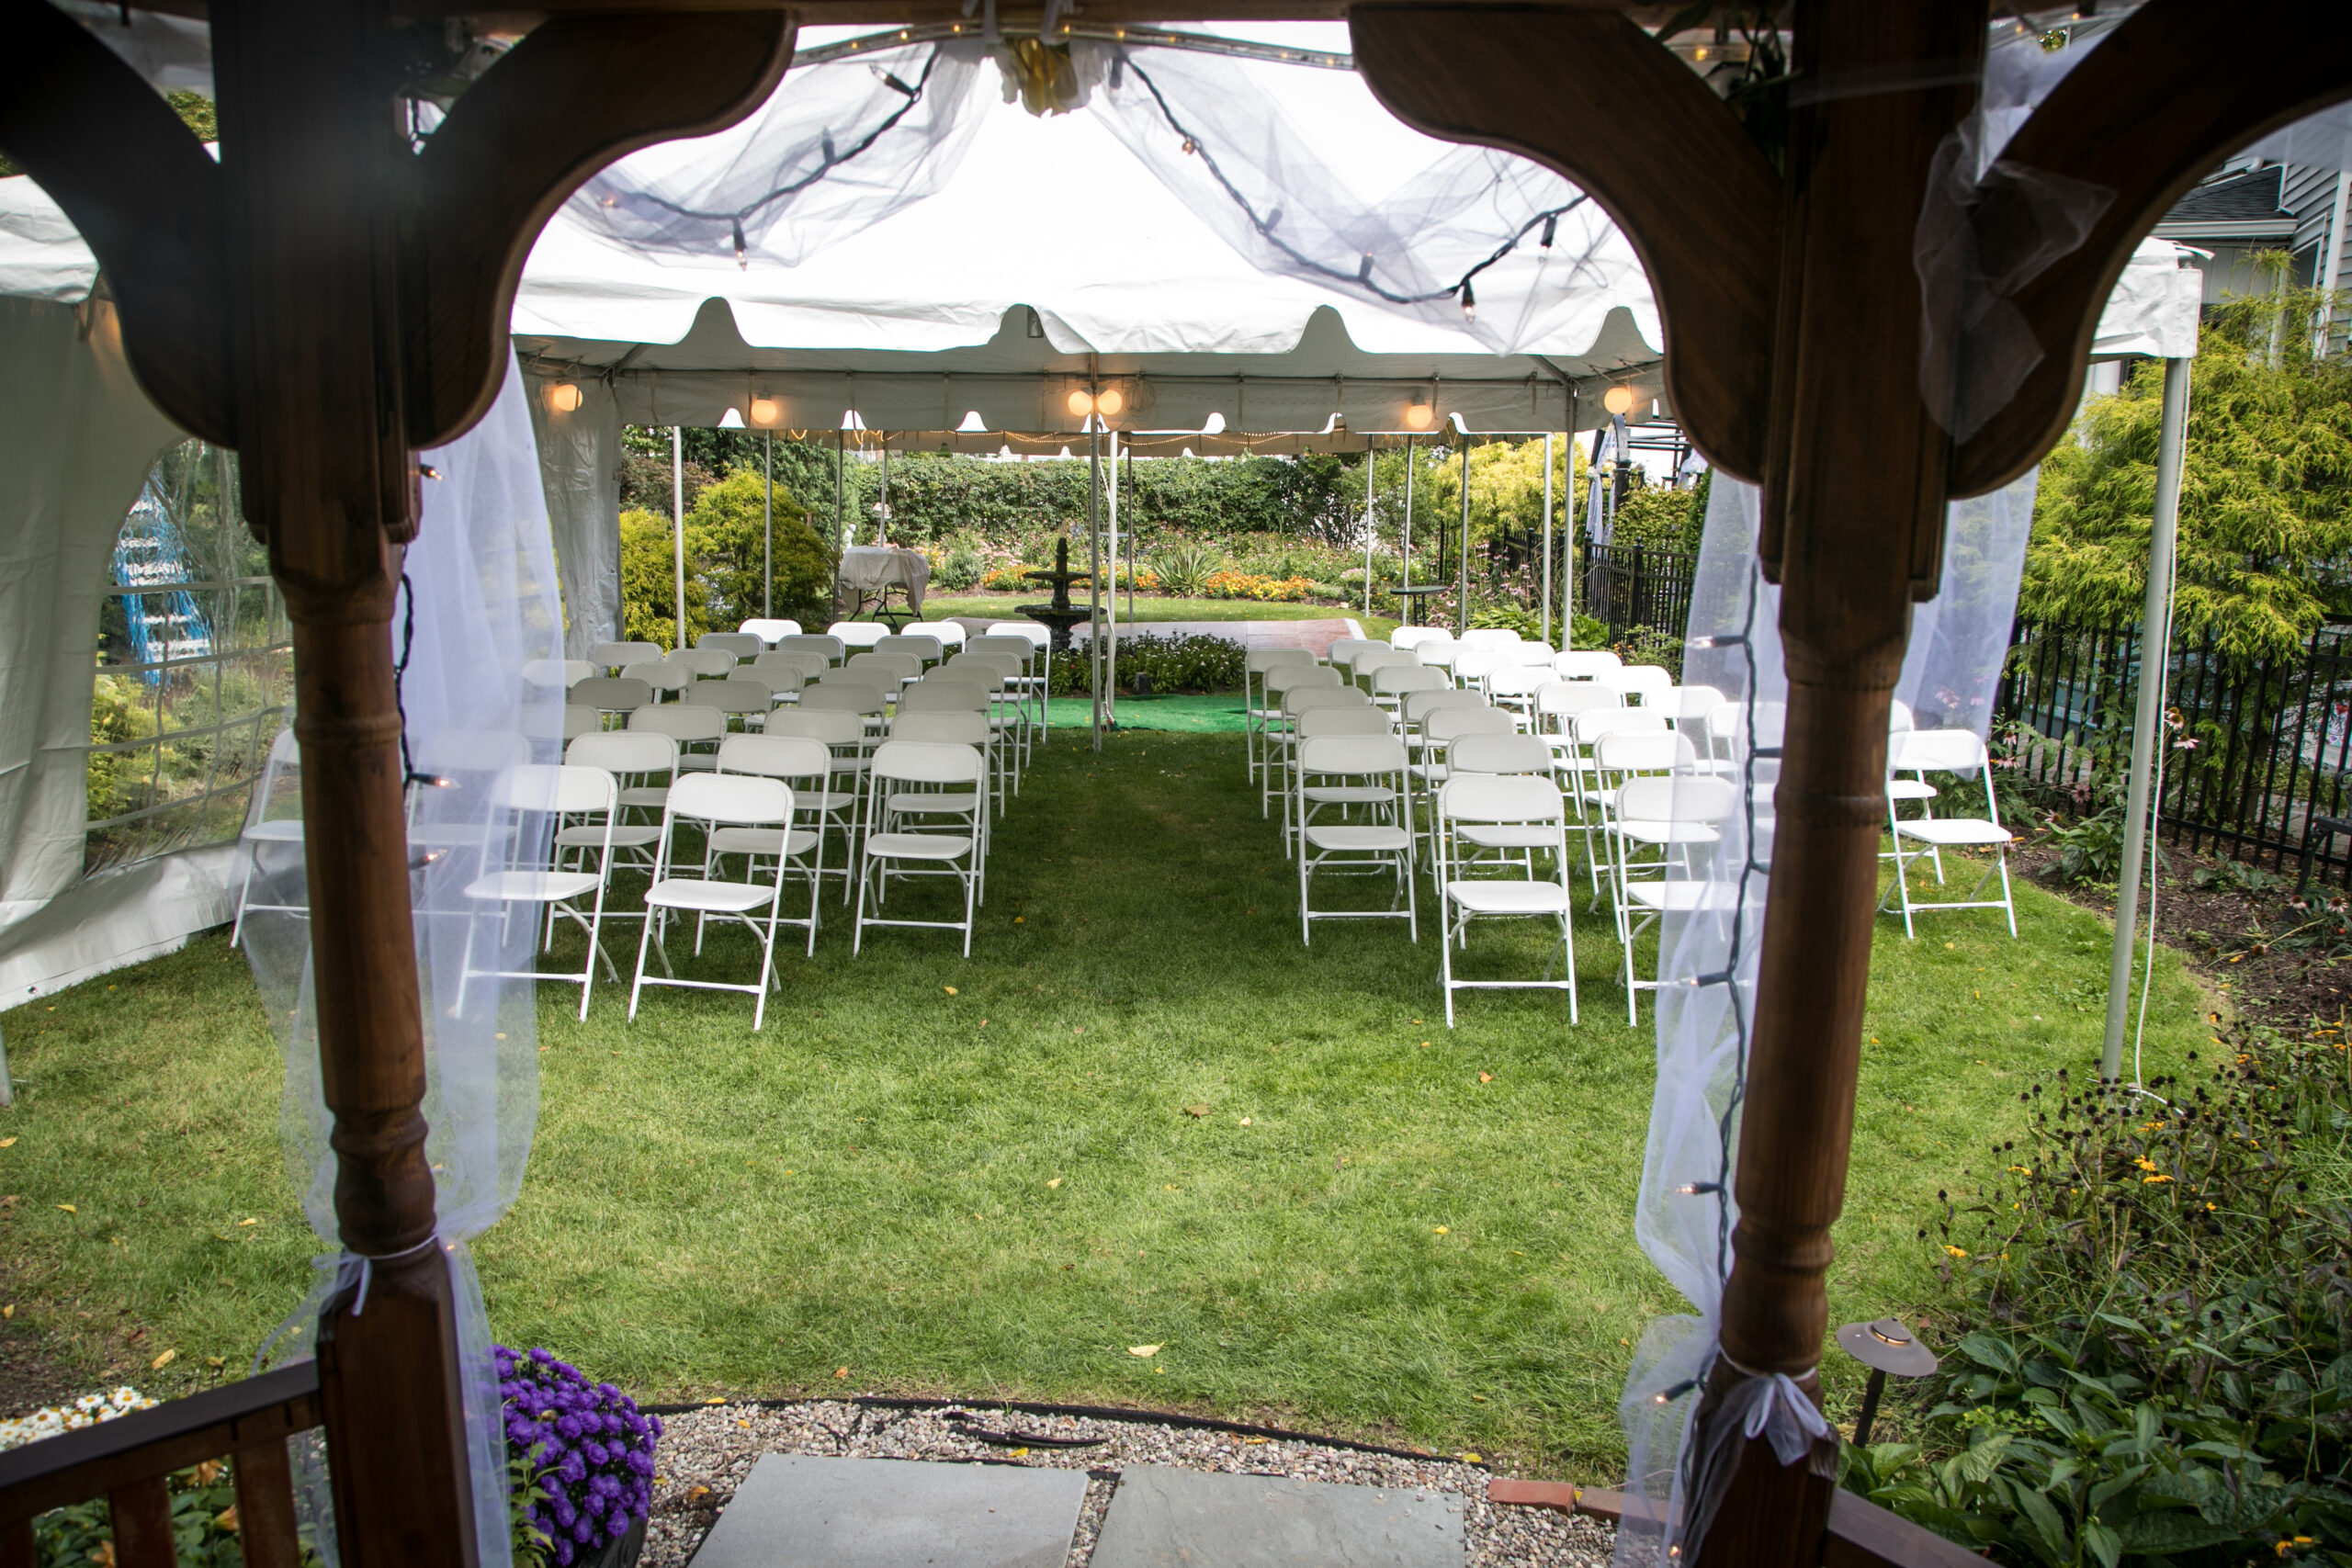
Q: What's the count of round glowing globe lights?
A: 6